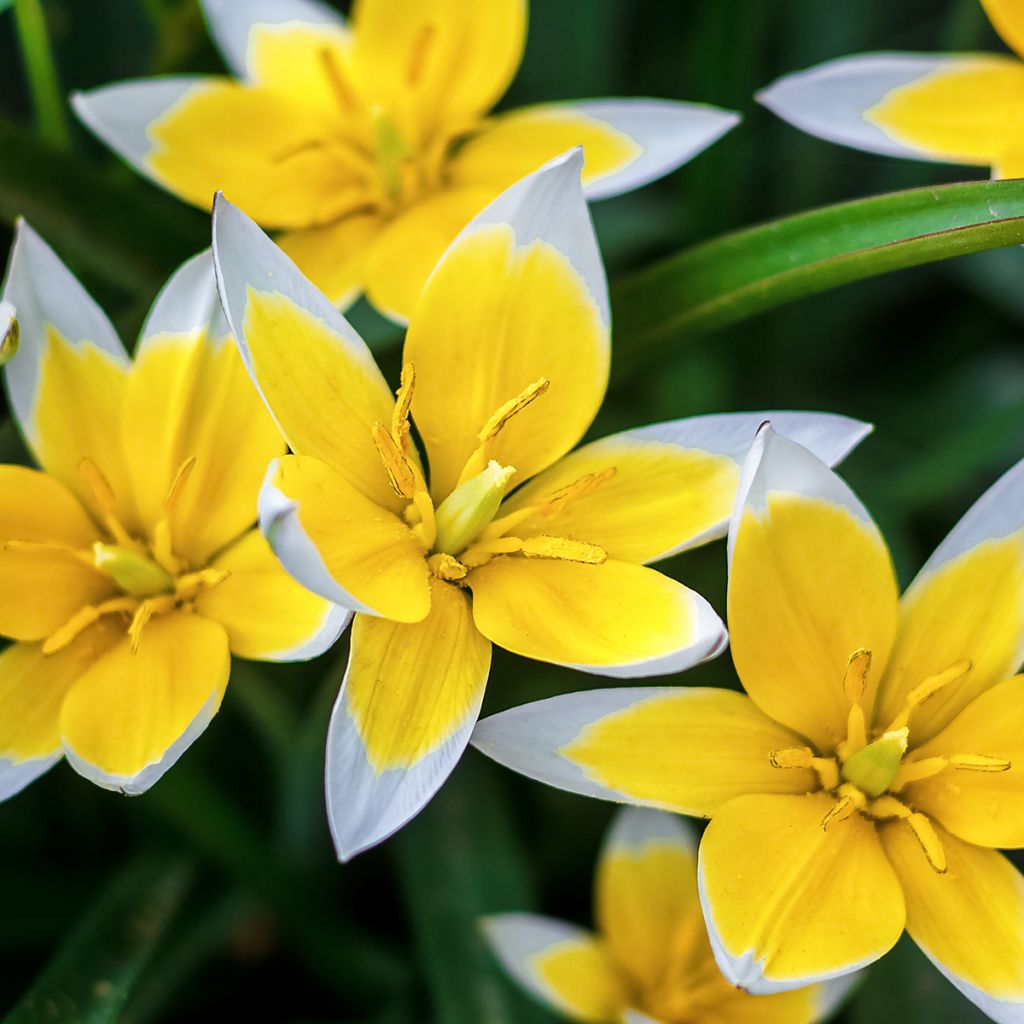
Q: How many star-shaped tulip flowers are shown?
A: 6